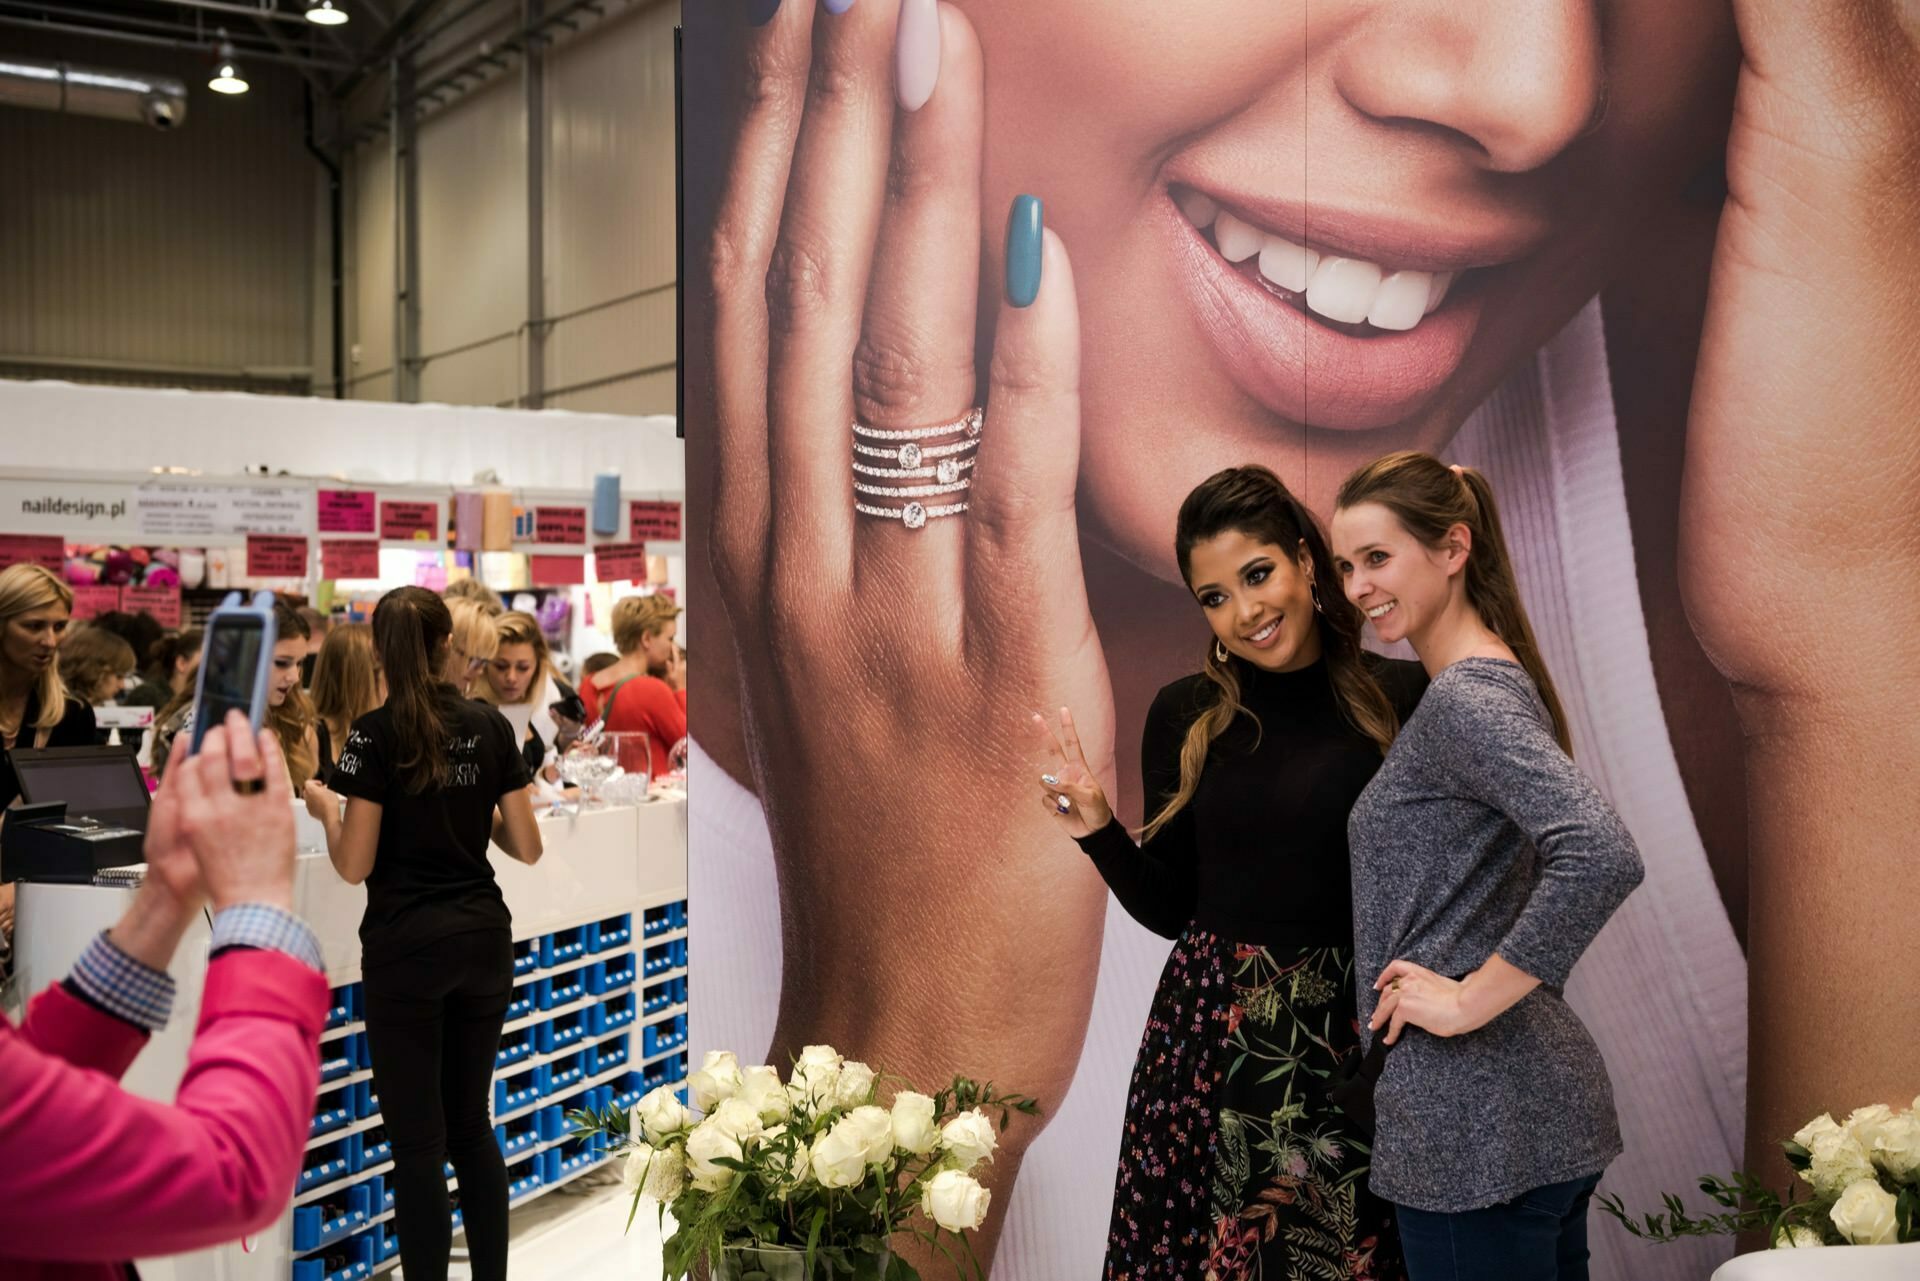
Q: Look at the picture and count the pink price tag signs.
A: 11